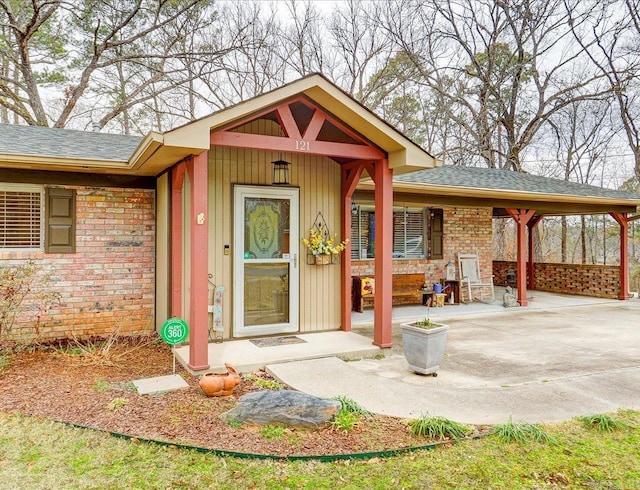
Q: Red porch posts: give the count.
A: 7